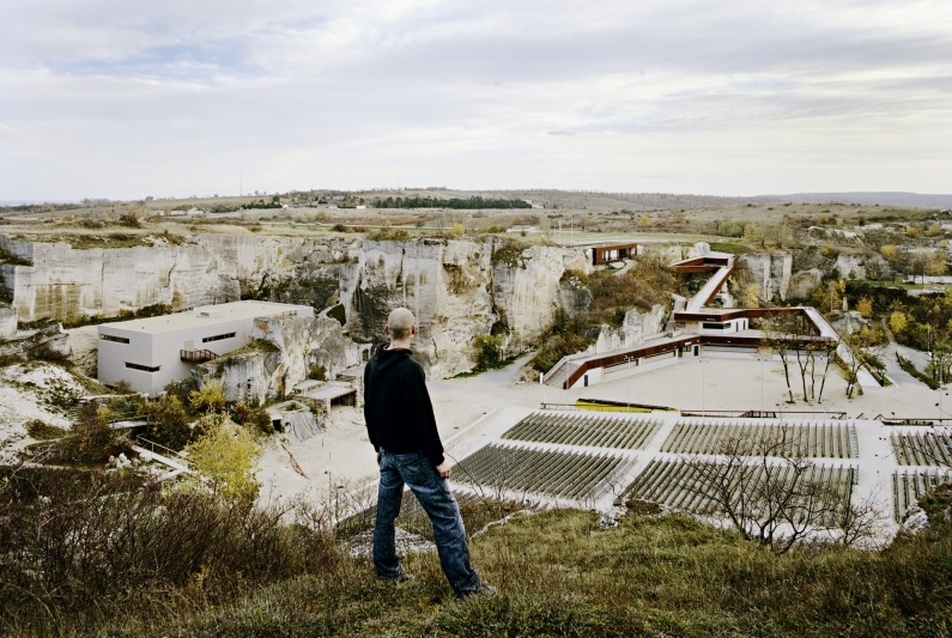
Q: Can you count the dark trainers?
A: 2